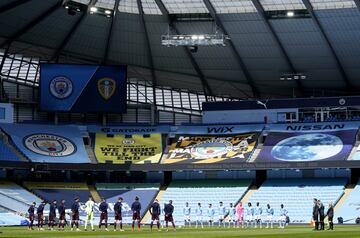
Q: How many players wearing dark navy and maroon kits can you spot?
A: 10